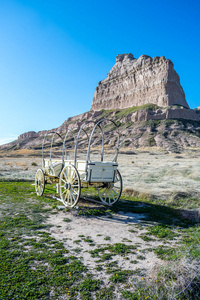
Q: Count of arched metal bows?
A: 5